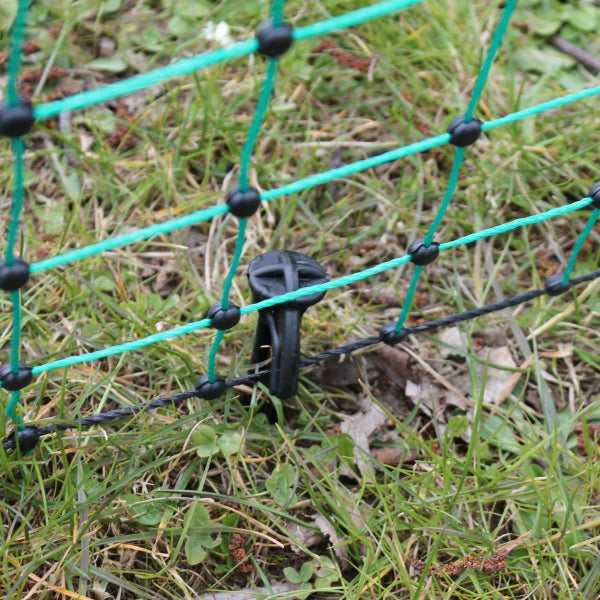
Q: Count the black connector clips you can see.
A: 13